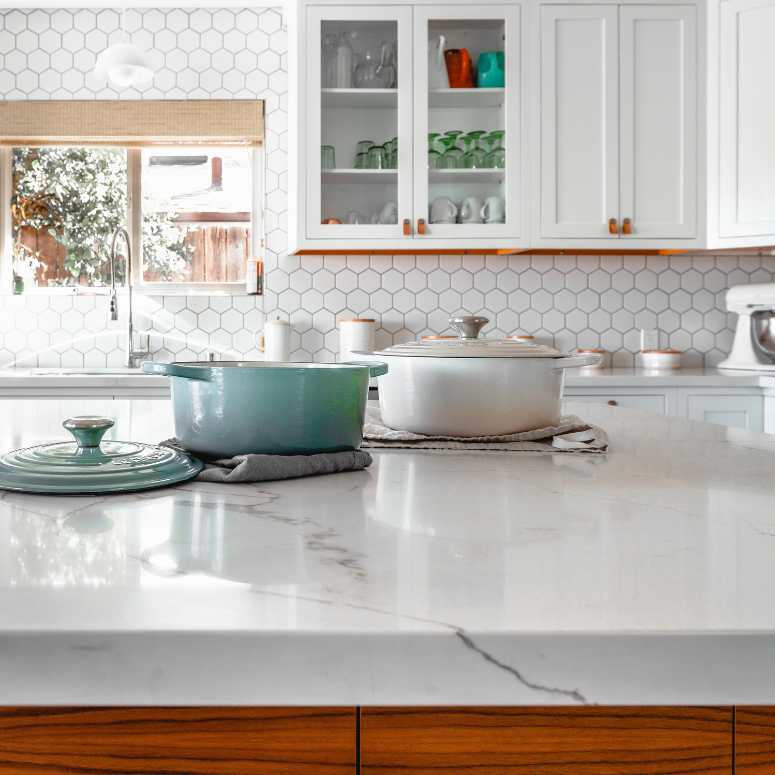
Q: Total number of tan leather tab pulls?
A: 4